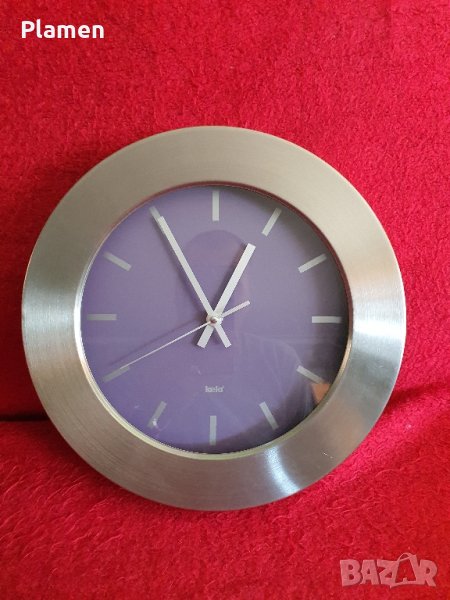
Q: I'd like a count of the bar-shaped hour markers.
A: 12